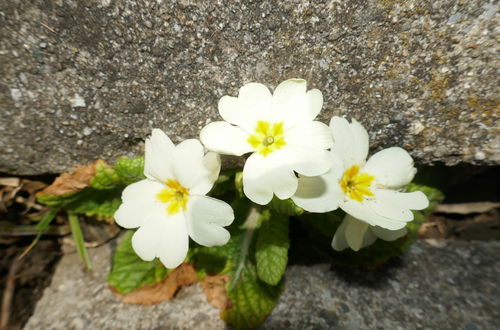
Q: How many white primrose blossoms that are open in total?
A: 3